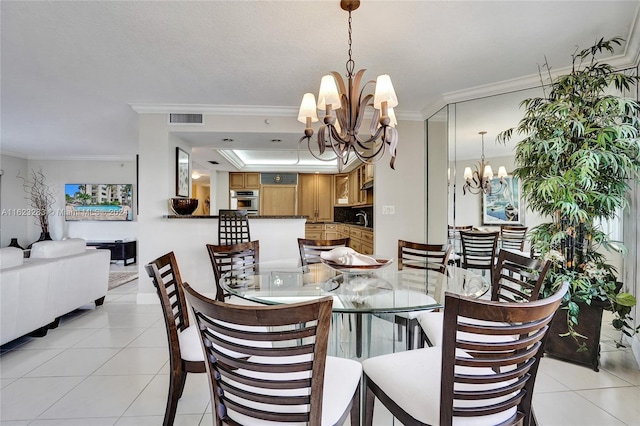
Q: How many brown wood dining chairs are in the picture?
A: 7